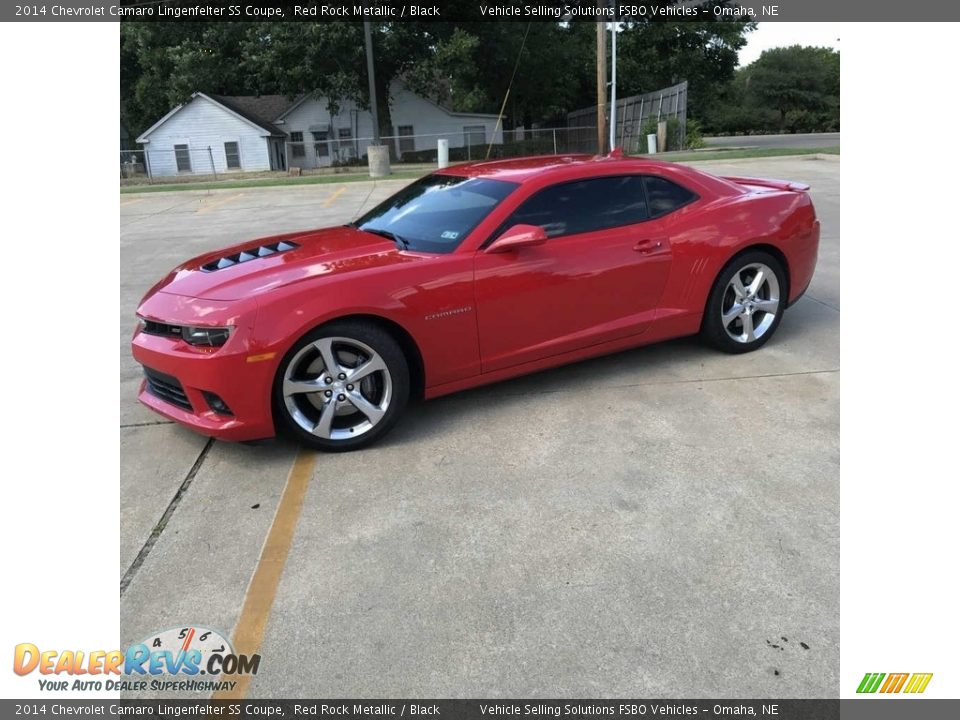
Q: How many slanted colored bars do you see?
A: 9